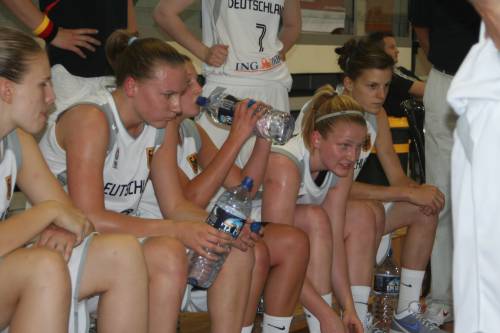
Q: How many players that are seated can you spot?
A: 5